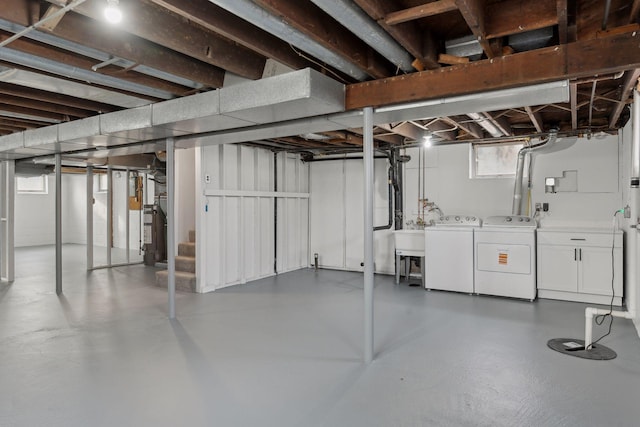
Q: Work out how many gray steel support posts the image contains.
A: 3